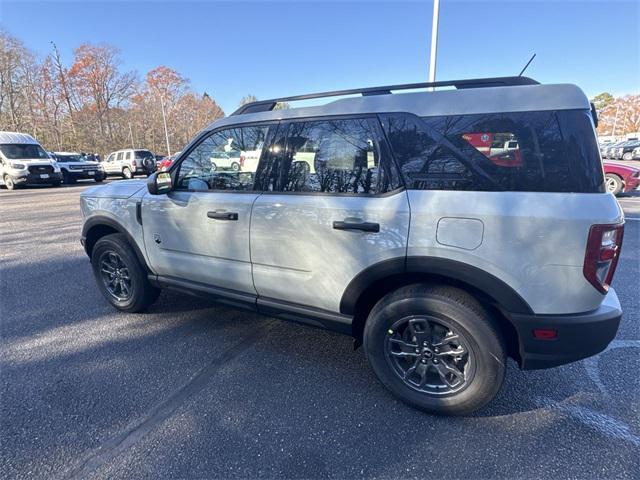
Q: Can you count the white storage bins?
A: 0